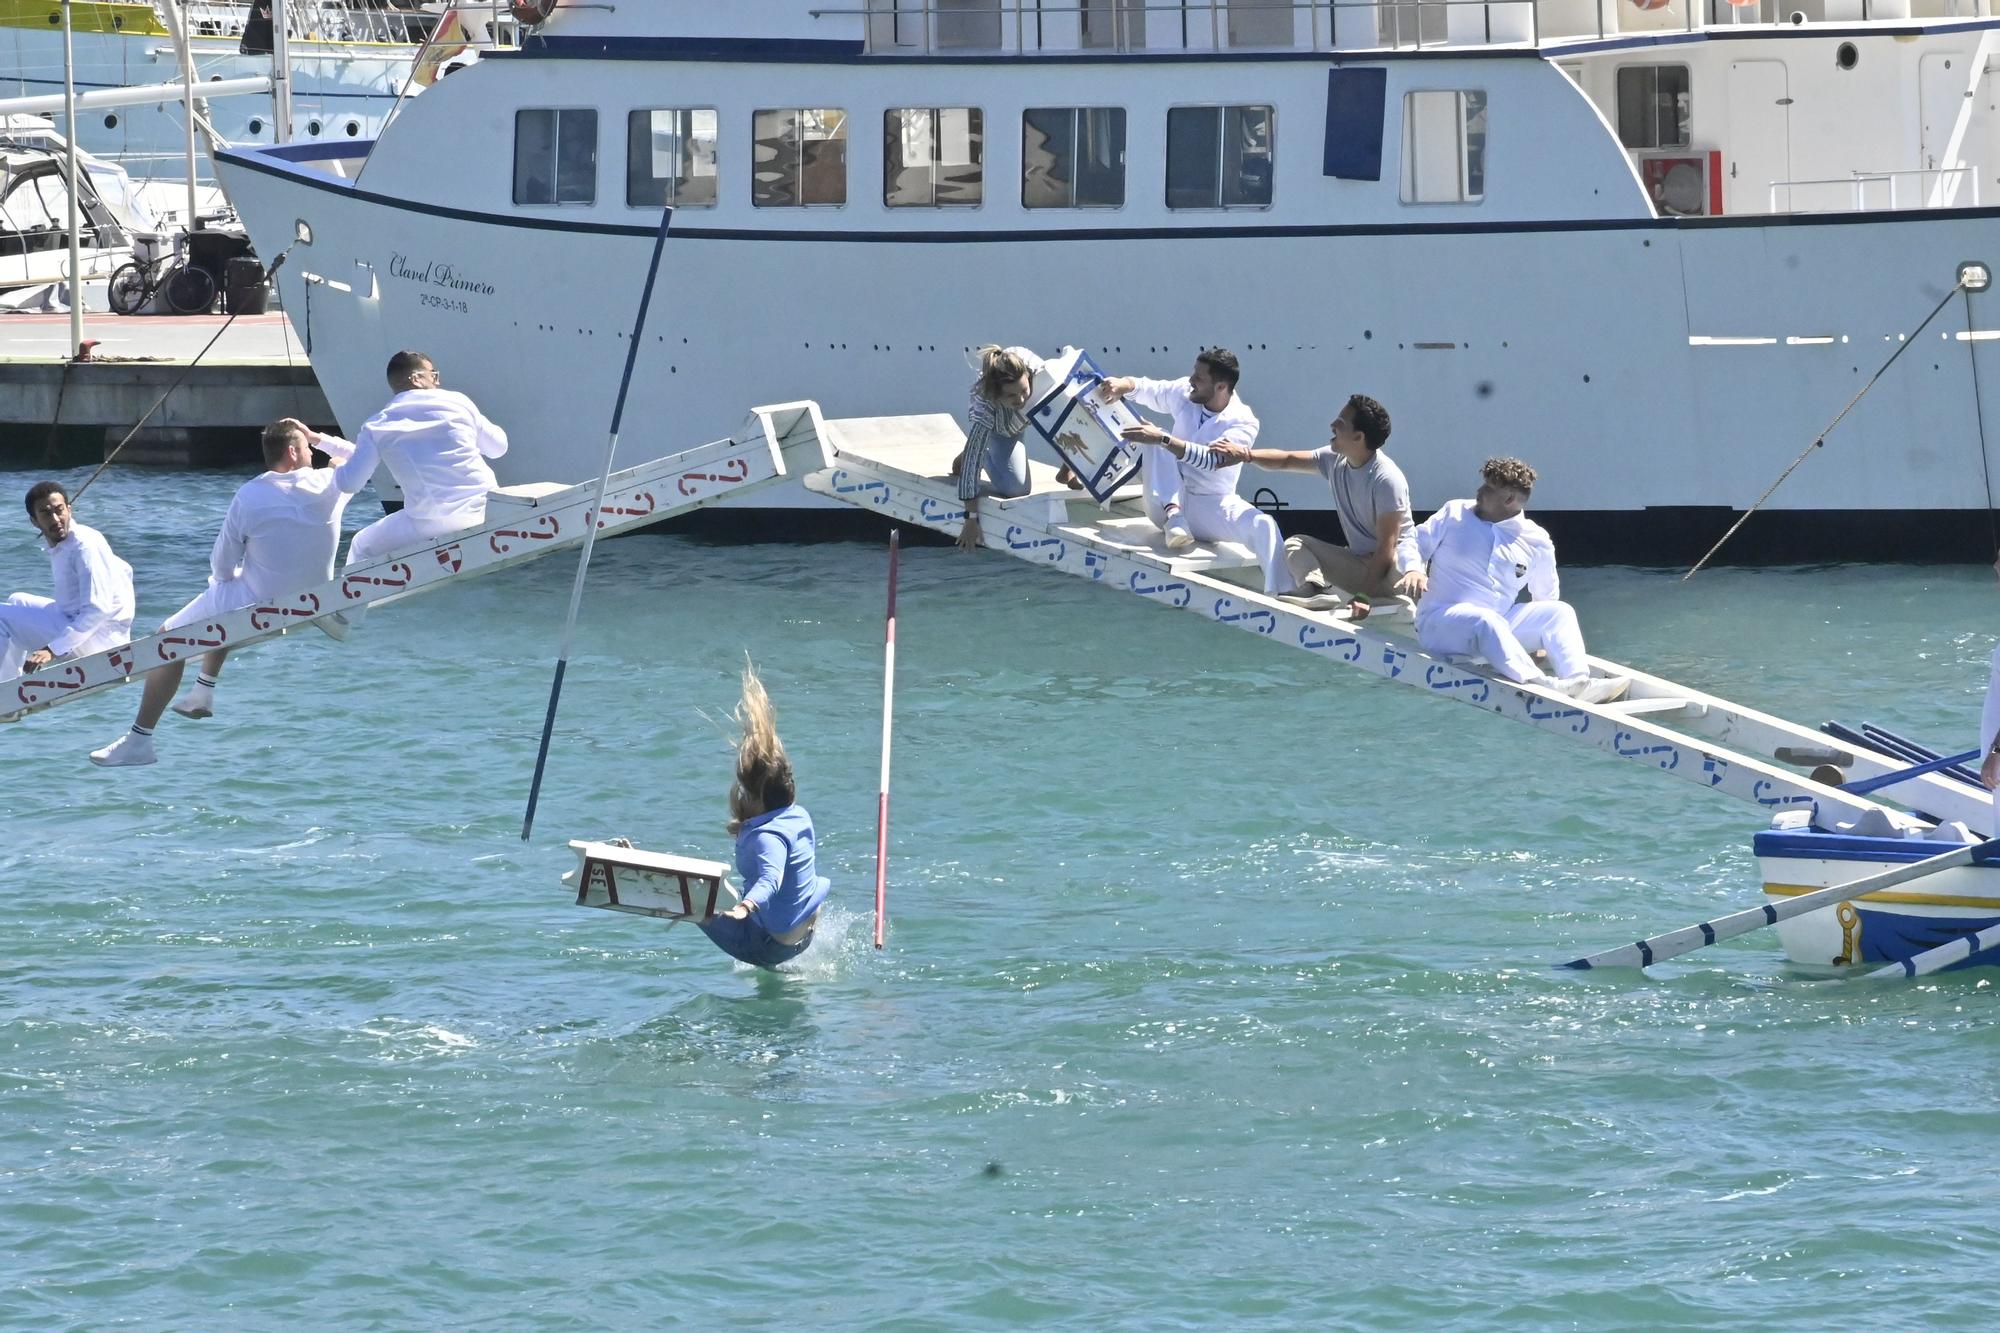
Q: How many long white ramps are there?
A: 2